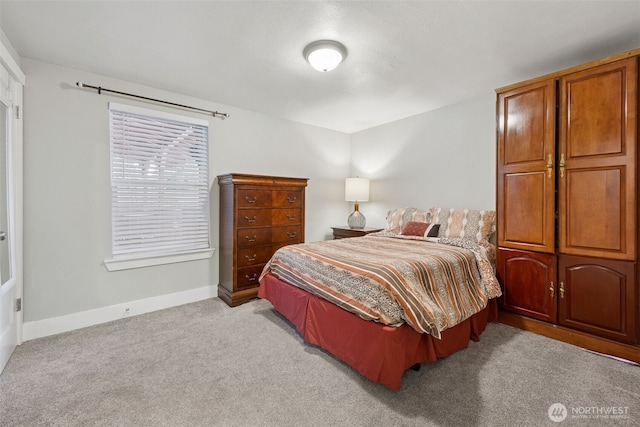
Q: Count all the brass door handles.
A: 4